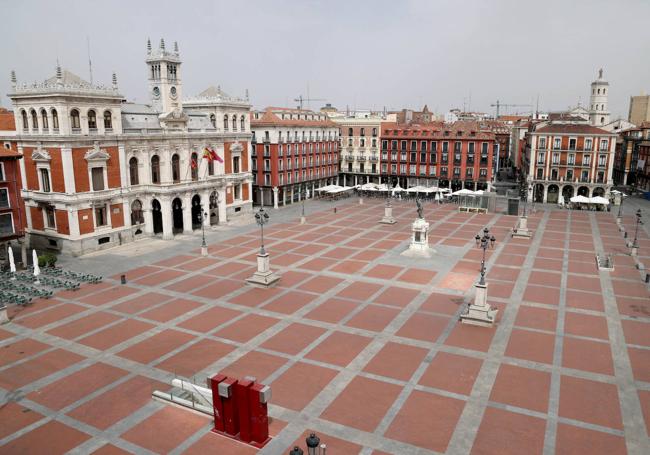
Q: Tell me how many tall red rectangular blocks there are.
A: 4